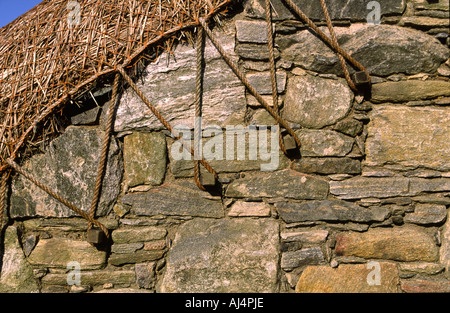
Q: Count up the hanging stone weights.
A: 4